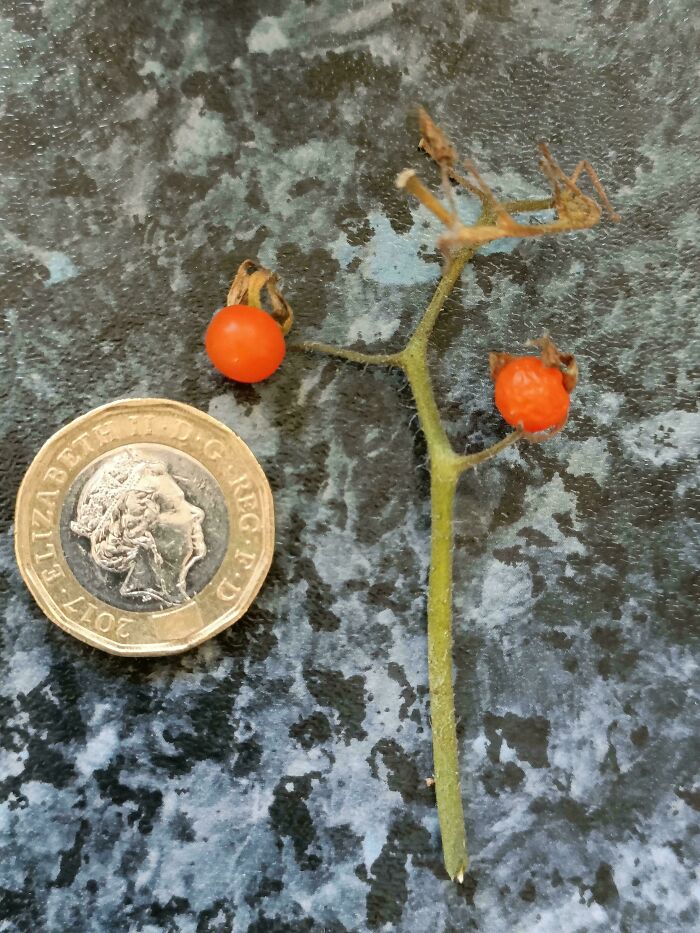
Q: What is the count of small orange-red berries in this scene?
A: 2